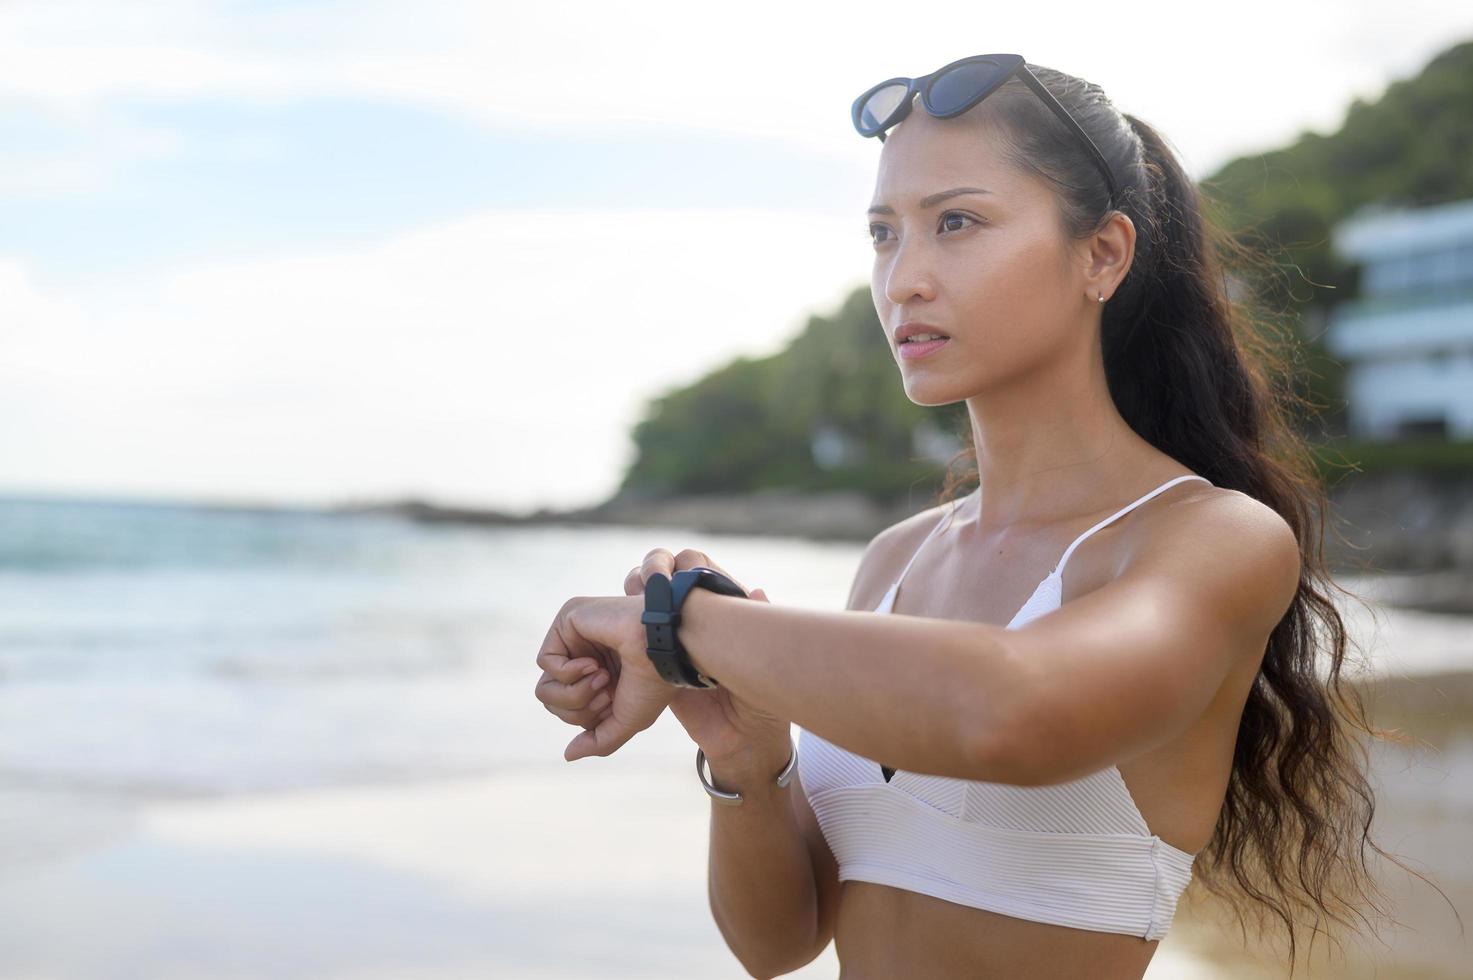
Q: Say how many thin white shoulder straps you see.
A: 2